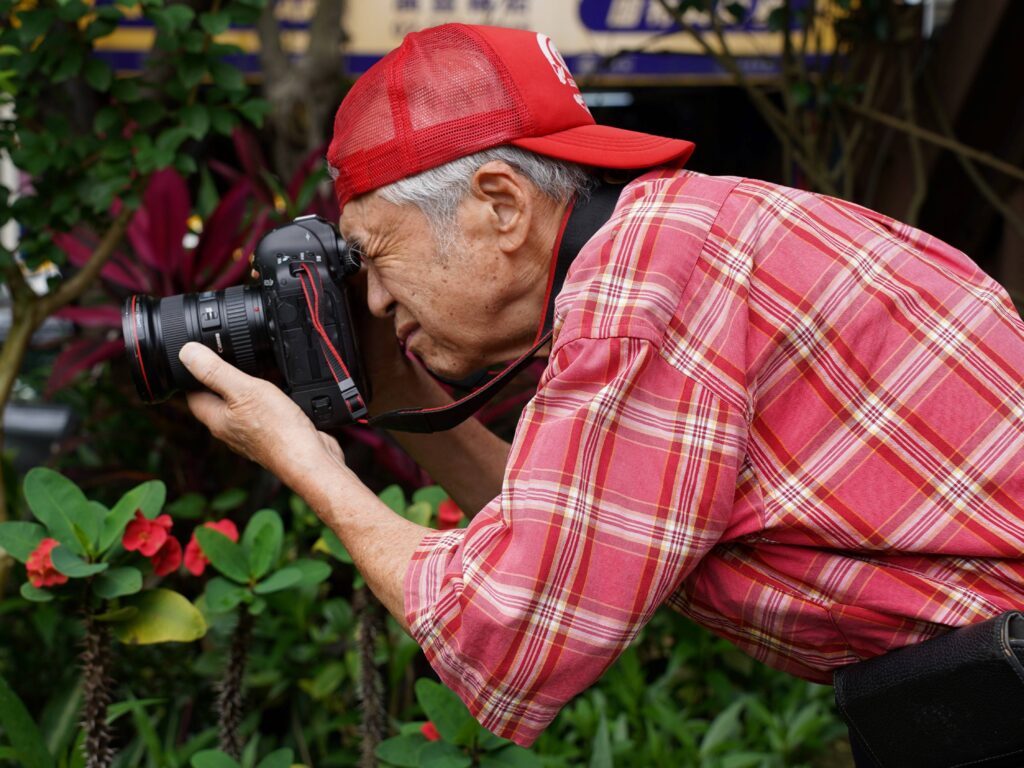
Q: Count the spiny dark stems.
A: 3